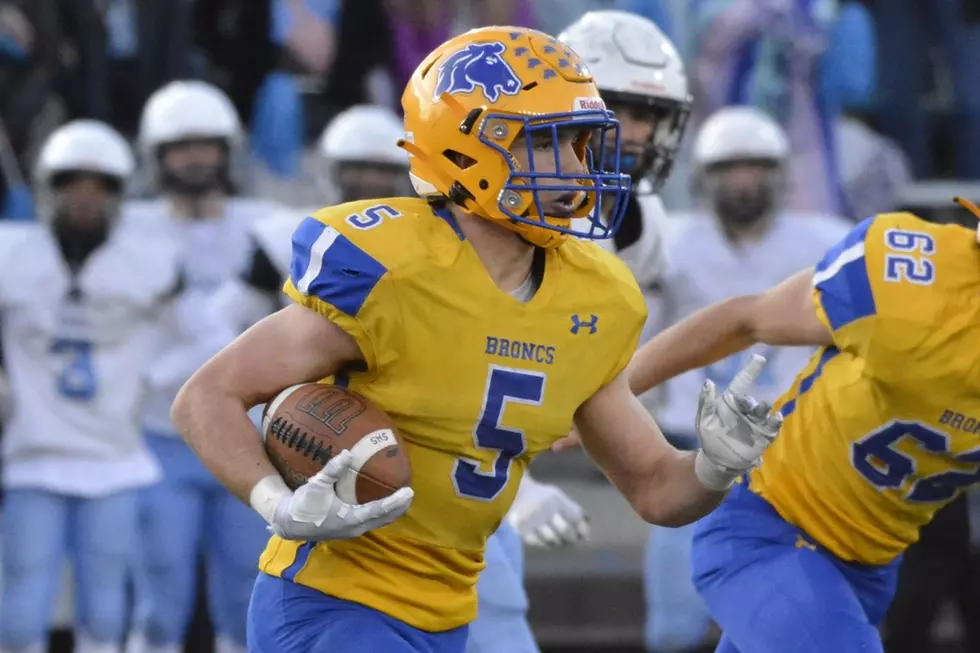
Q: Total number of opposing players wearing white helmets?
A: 5